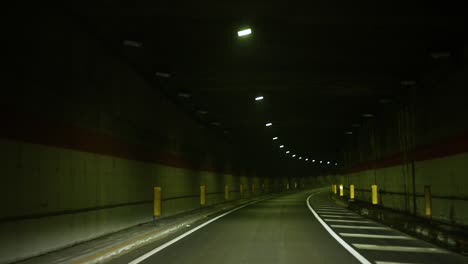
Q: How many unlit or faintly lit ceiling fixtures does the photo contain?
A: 12